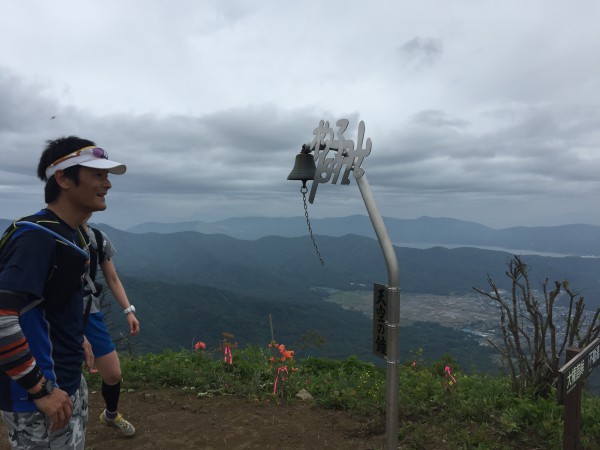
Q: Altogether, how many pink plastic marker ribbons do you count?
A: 3